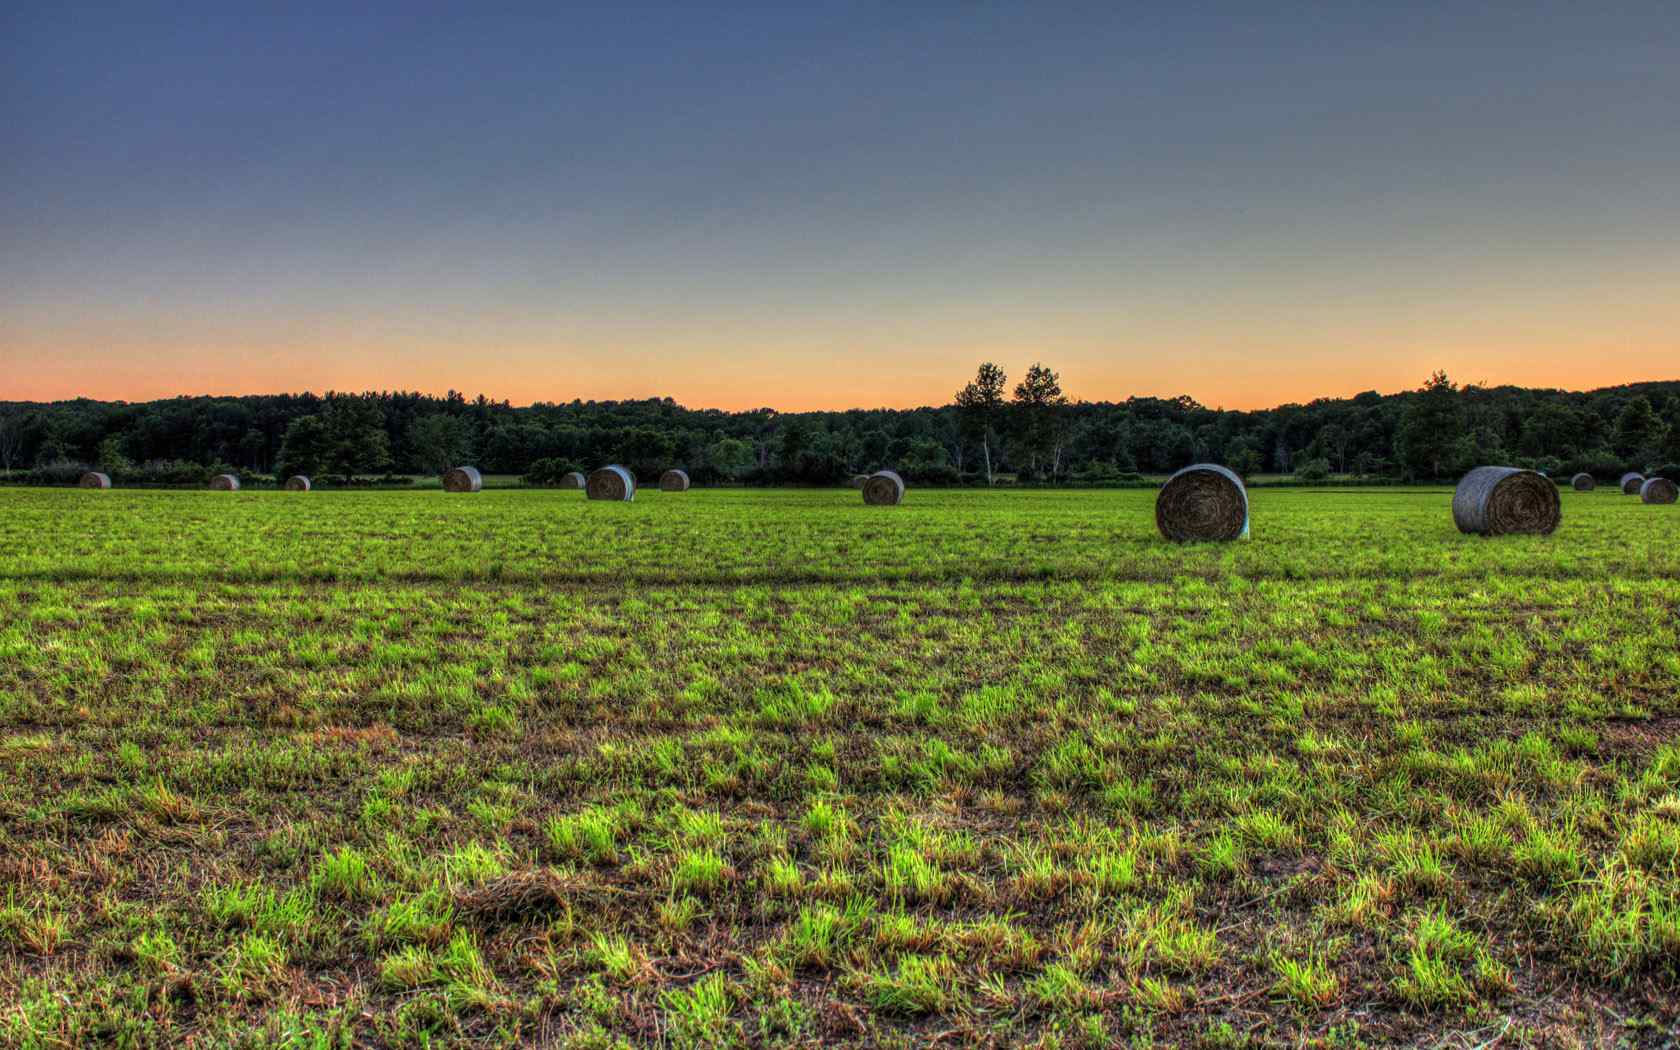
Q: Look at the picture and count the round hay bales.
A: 14